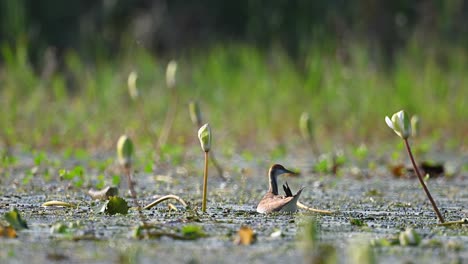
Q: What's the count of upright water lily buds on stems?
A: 8